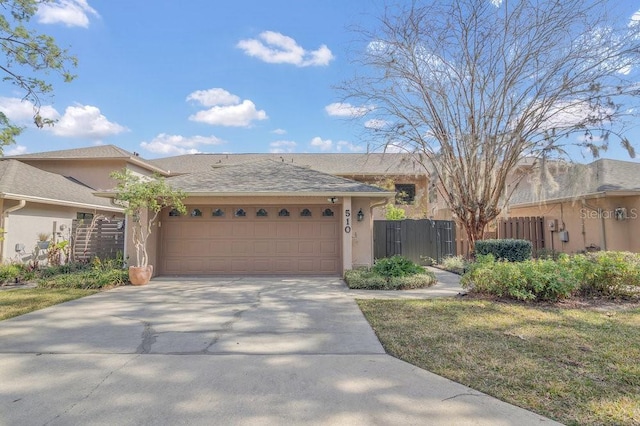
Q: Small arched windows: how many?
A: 8